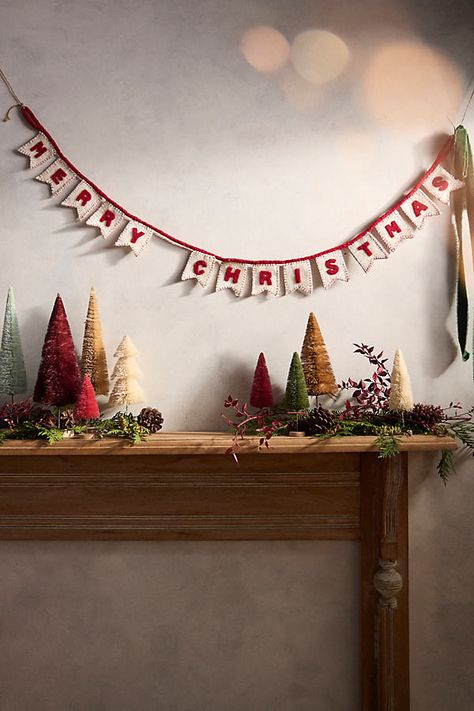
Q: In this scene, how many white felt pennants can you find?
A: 14